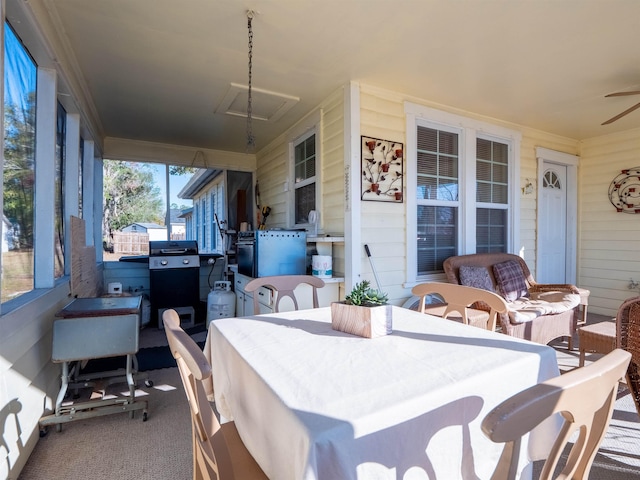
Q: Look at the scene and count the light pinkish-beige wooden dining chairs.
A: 4